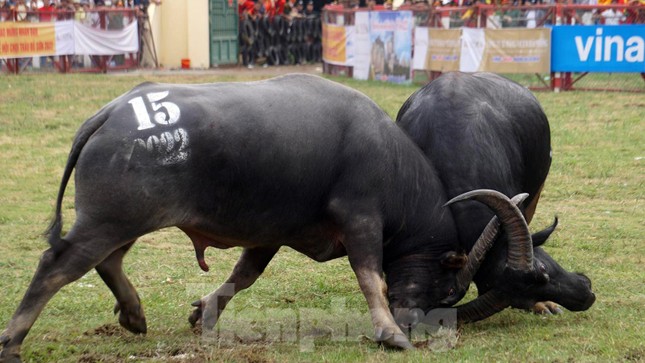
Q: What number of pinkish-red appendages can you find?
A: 1